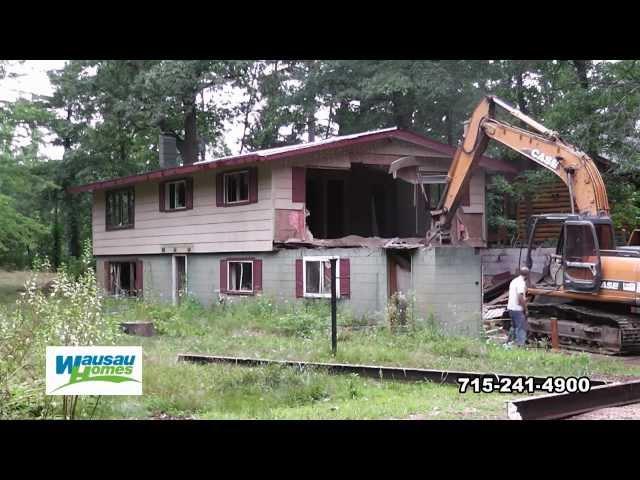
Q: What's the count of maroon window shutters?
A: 12